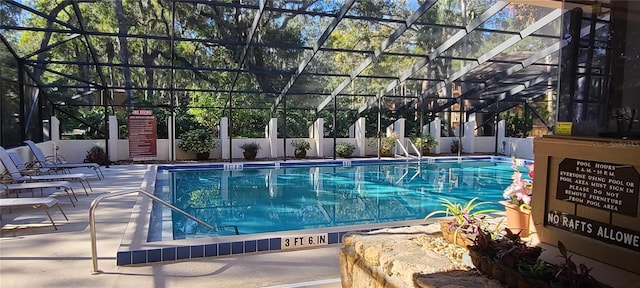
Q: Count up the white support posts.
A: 11